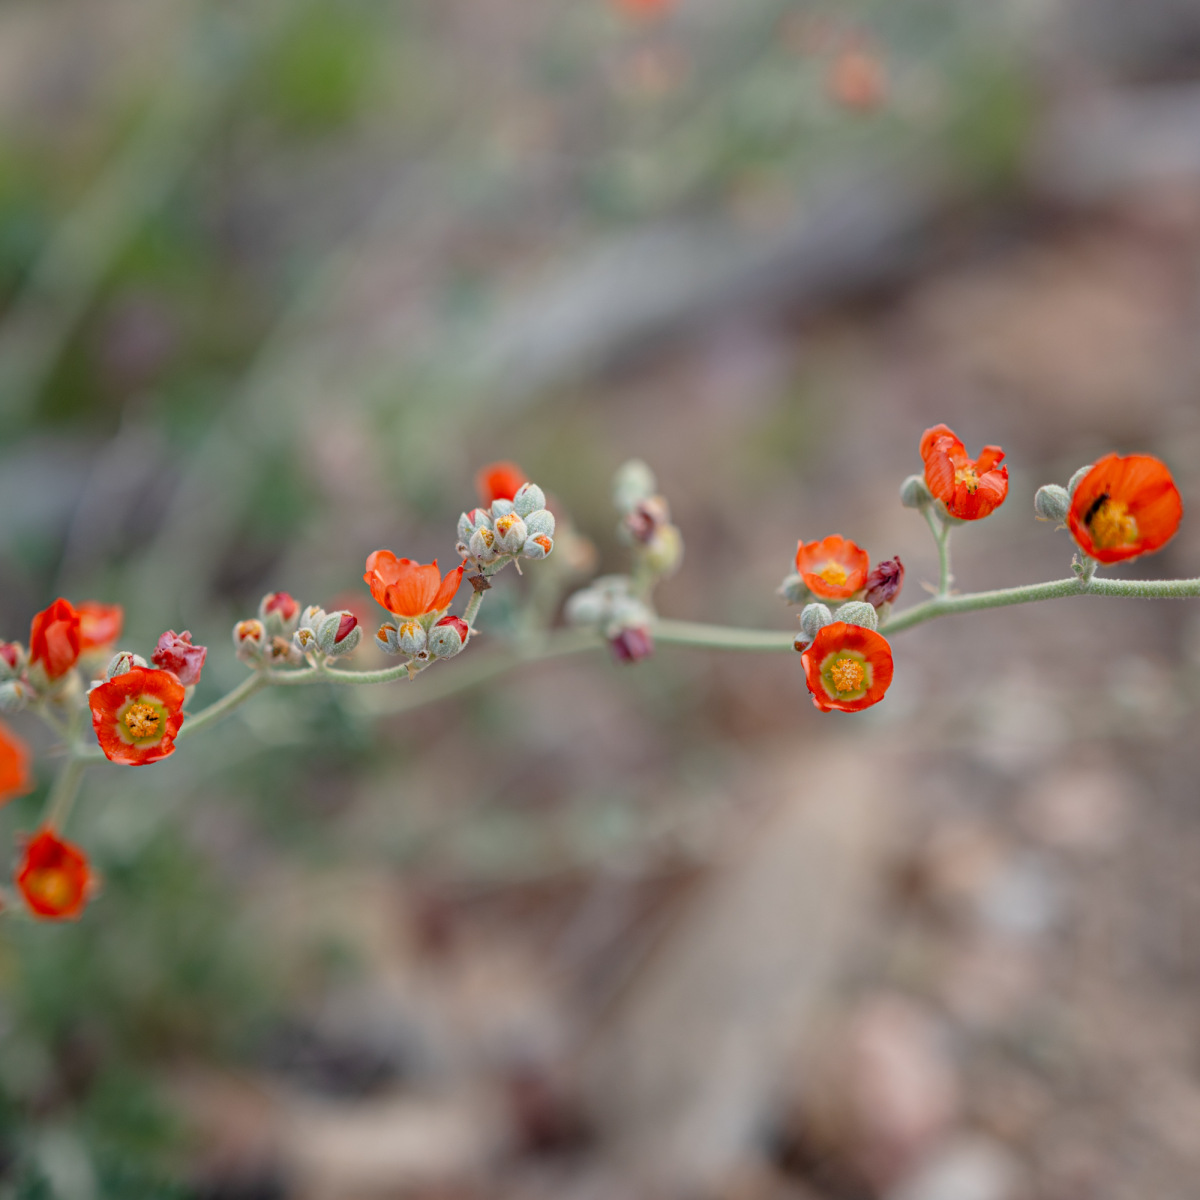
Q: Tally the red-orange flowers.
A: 11